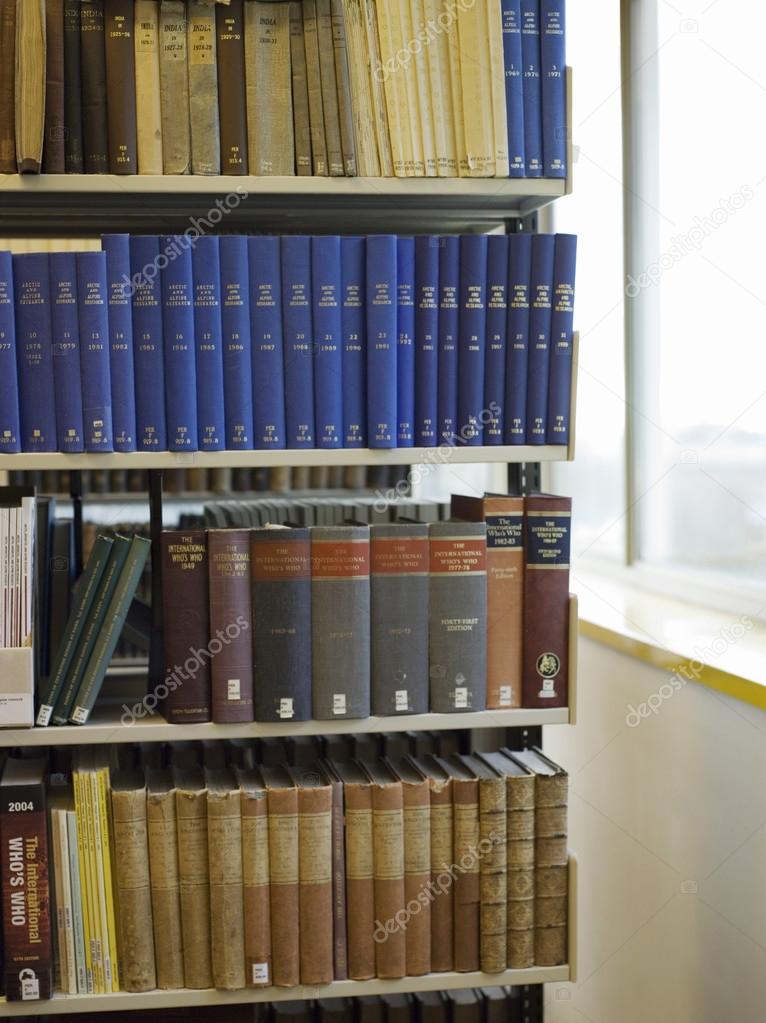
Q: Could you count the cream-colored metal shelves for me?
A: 4